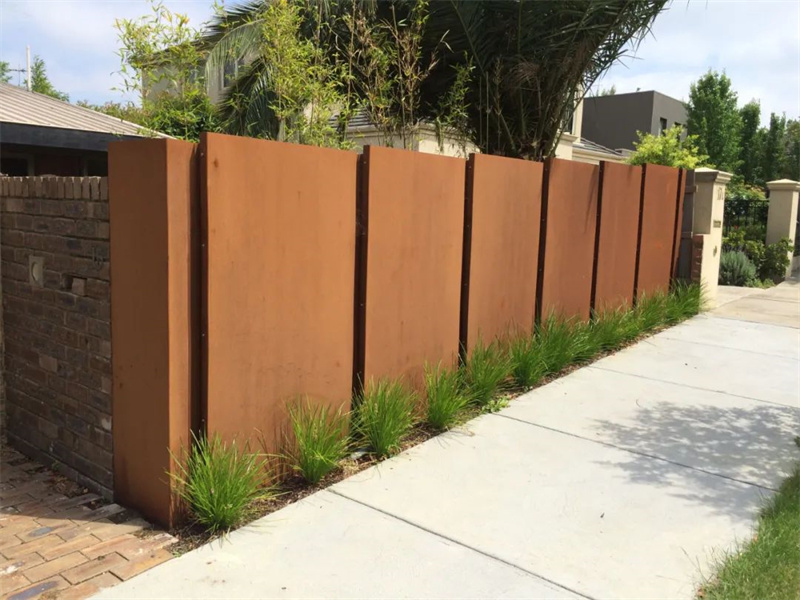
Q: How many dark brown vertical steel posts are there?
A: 7